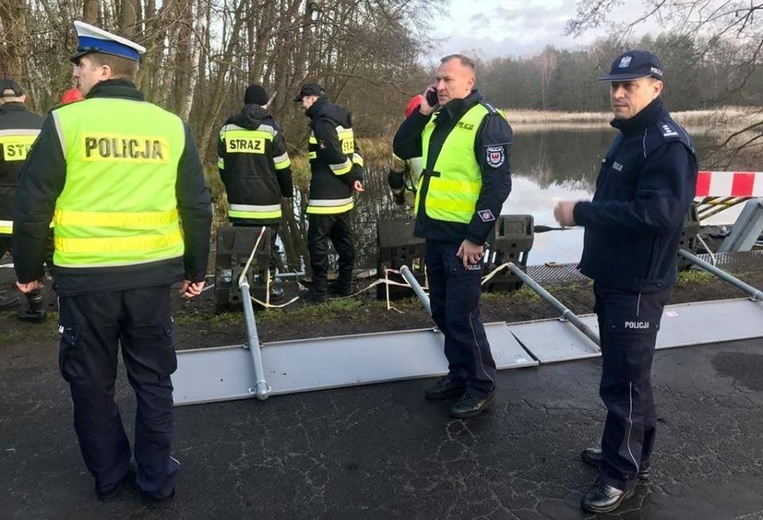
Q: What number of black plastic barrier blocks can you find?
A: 4